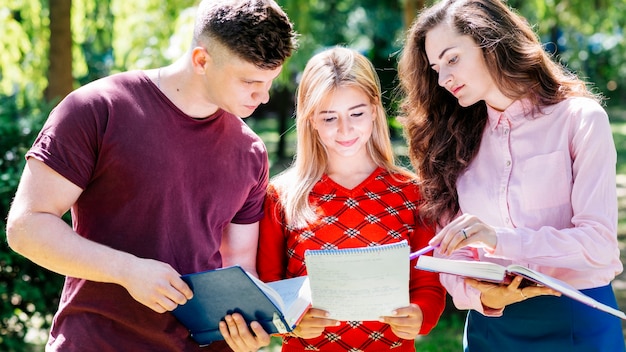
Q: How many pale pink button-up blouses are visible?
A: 1